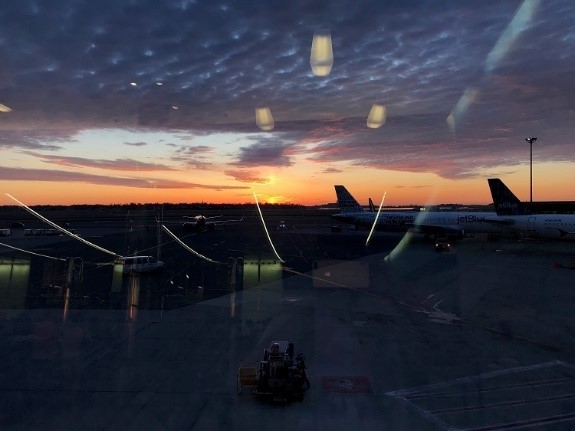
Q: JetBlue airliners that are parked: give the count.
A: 2